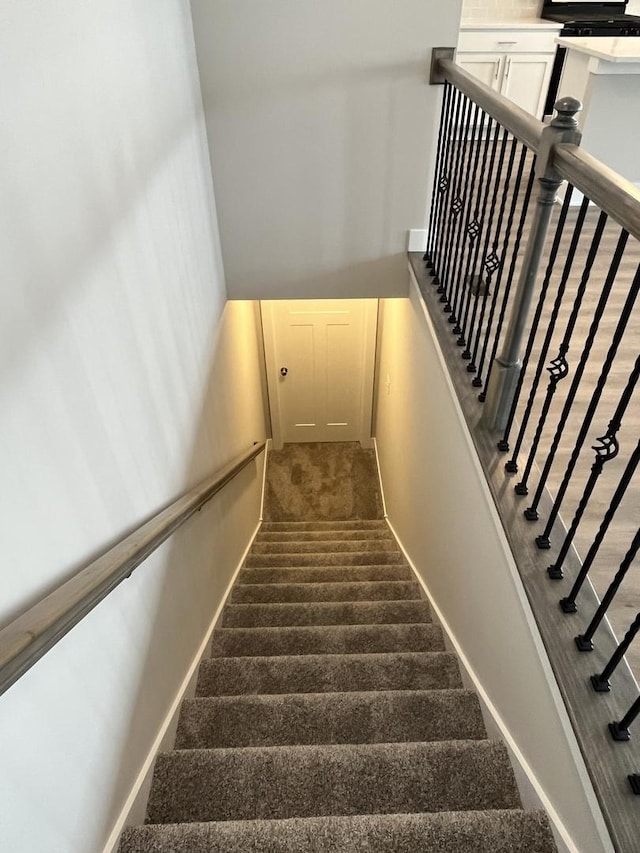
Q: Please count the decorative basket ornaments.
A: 6